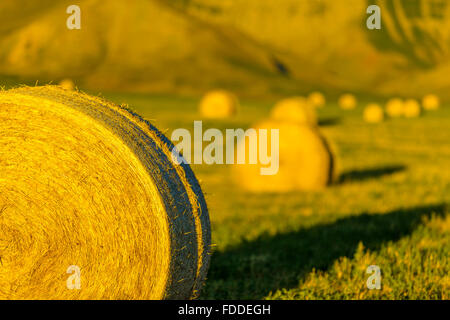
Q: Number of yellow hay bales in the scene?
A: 11